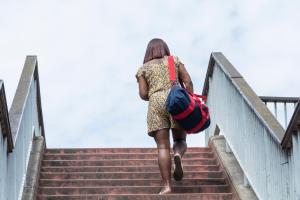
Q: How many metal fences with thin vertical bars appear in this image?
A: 1